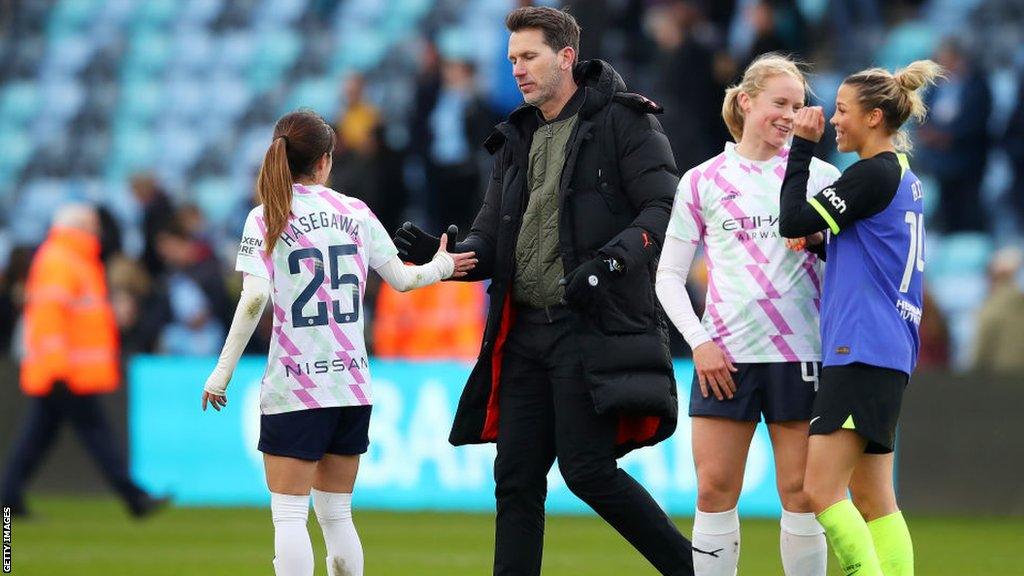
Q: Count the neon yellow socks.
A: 2